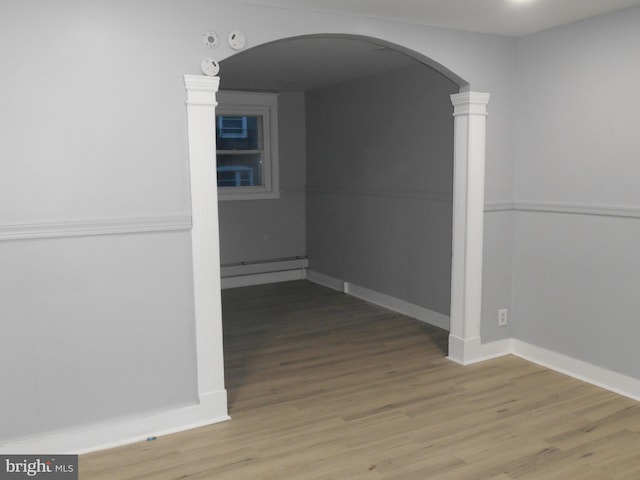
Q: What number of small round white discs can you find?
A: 3